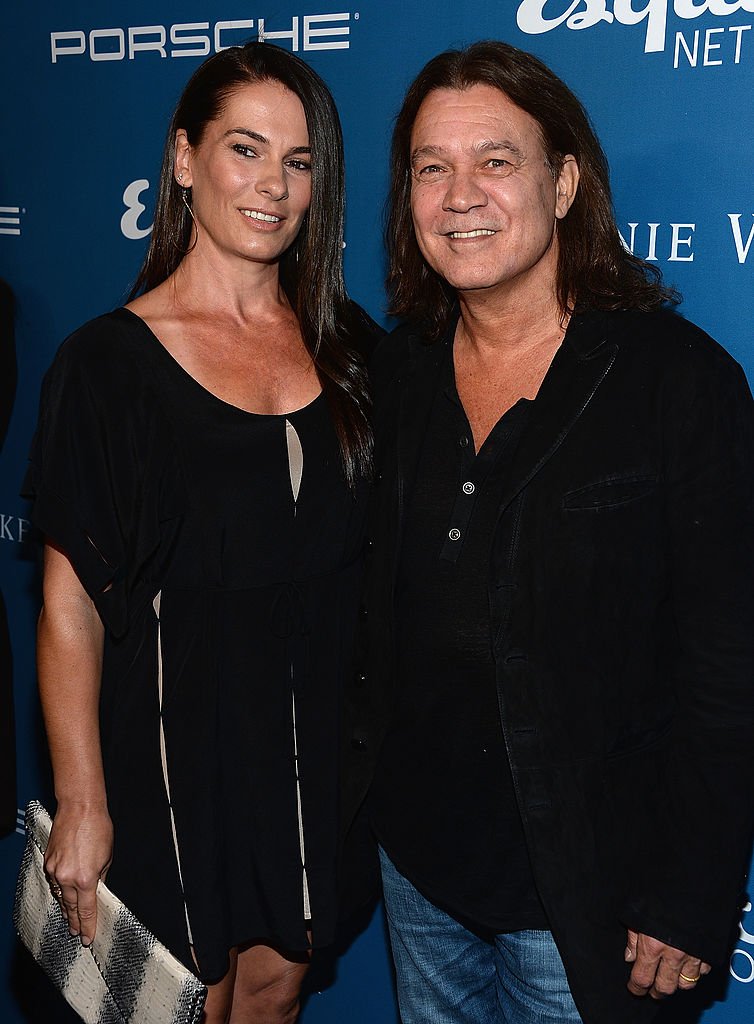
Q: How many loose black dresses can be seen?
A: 1